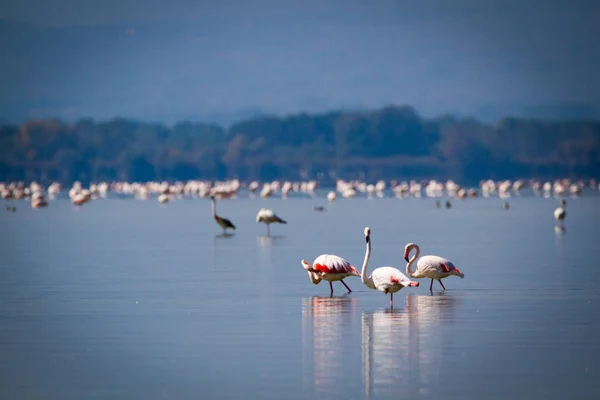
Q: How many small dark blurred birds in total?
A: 5